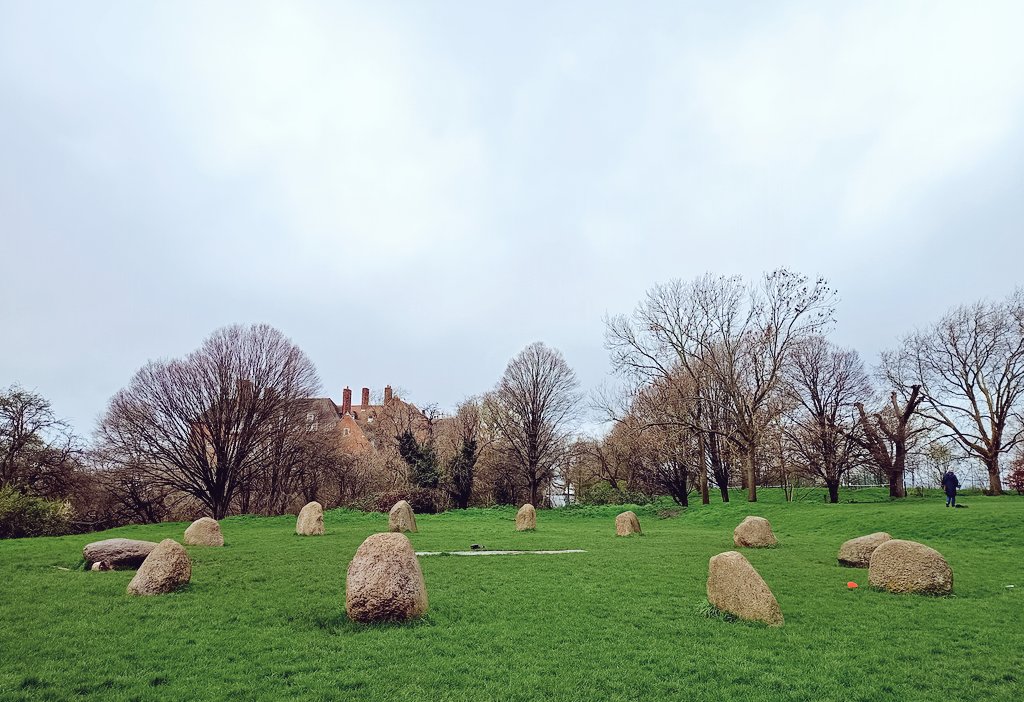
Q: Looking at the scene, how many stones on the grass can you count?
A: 12